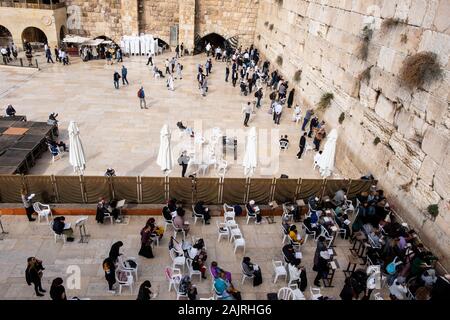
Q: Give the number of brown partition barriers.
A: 14